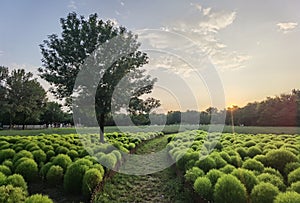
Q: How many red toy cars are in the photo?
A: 0